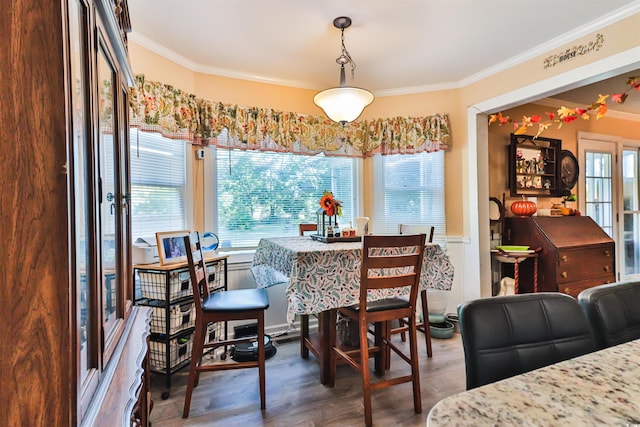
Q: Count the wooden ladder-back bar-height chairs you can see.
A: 4